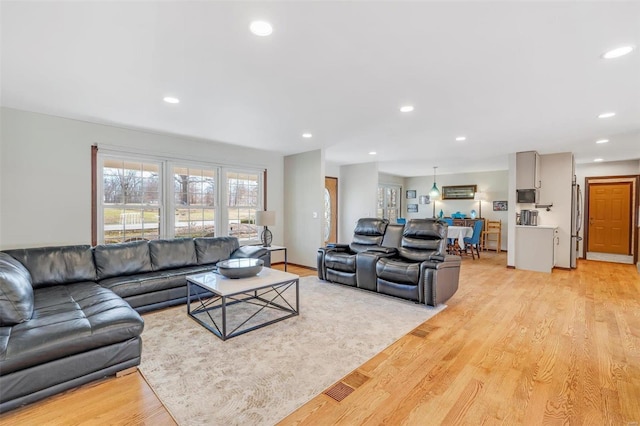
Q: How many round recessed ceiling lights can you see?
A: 10